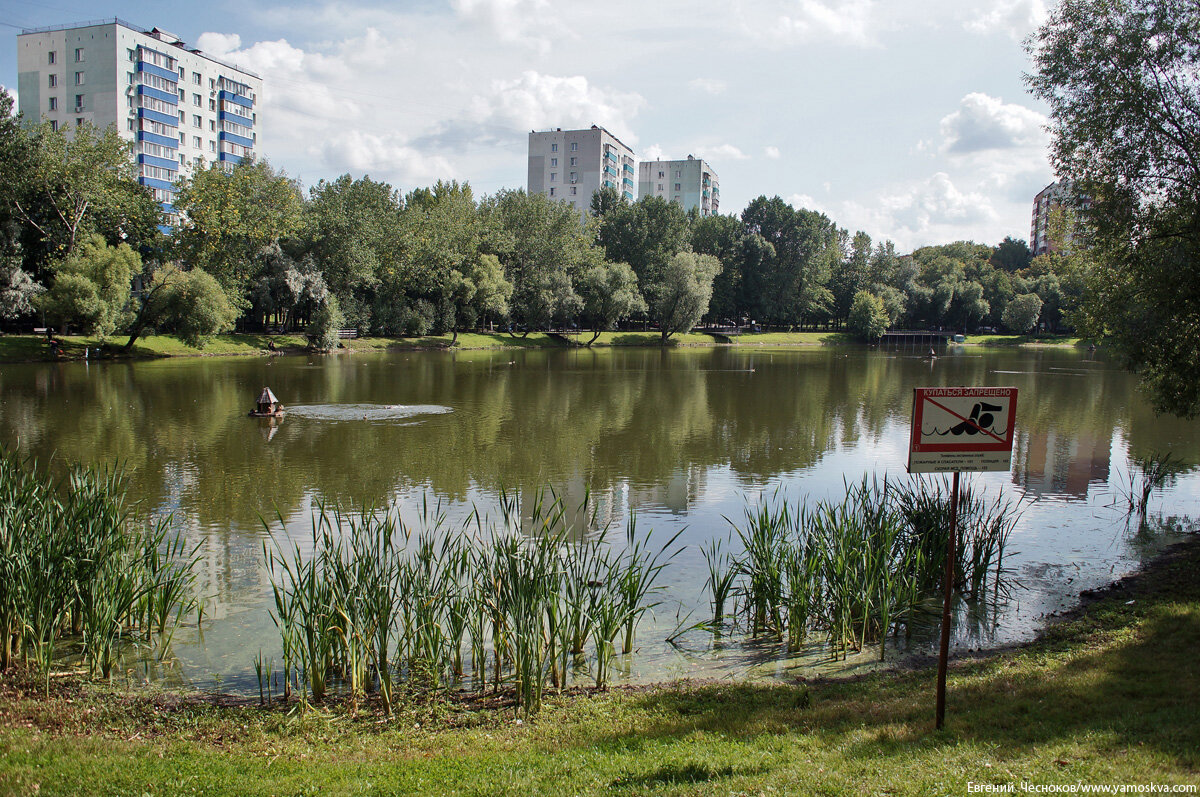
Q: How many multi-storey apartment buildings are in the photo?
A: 4